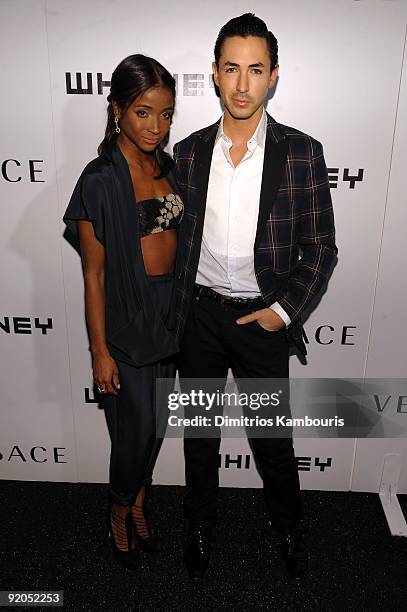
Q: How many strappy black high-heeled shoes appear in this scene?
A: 2